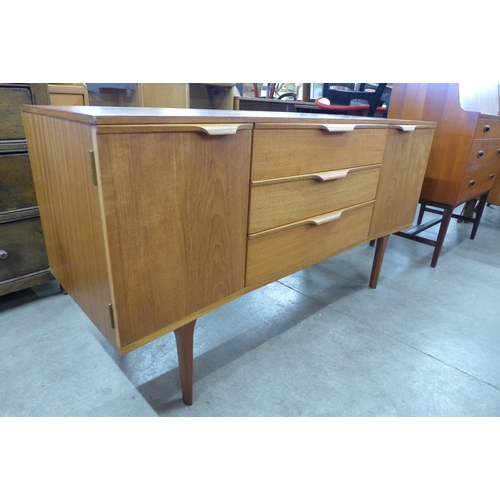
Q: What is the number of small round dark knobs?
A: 5